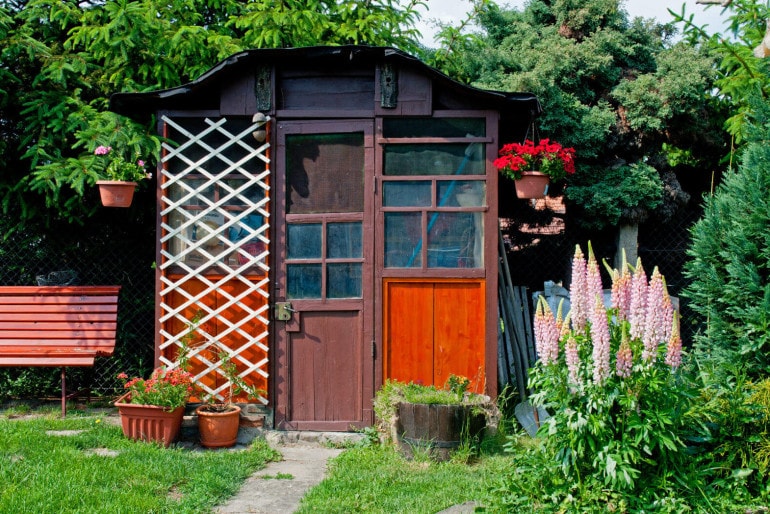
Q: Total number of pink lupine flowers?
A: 15